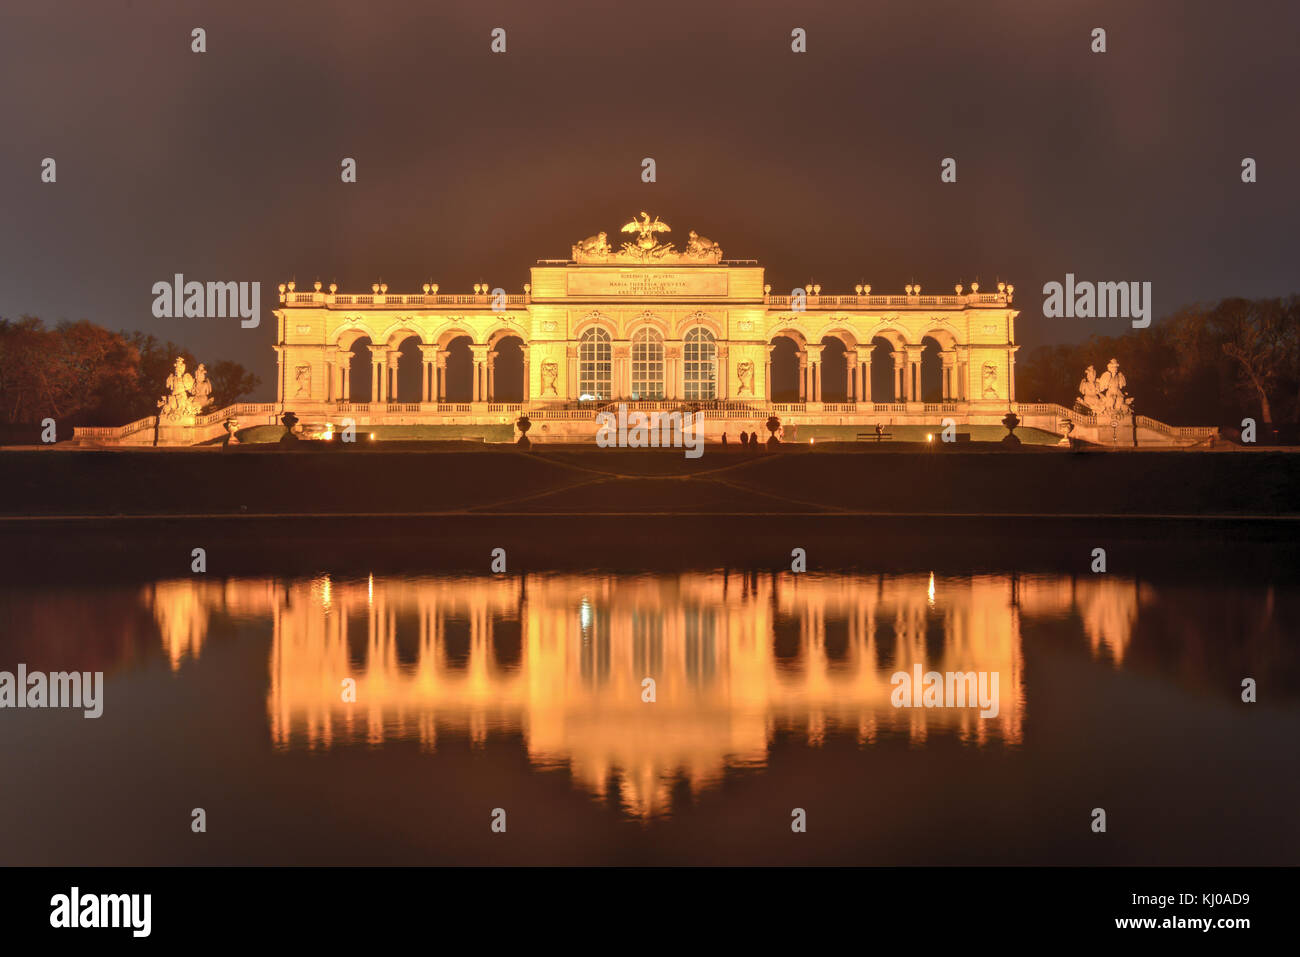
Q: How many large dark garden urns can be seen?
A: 4